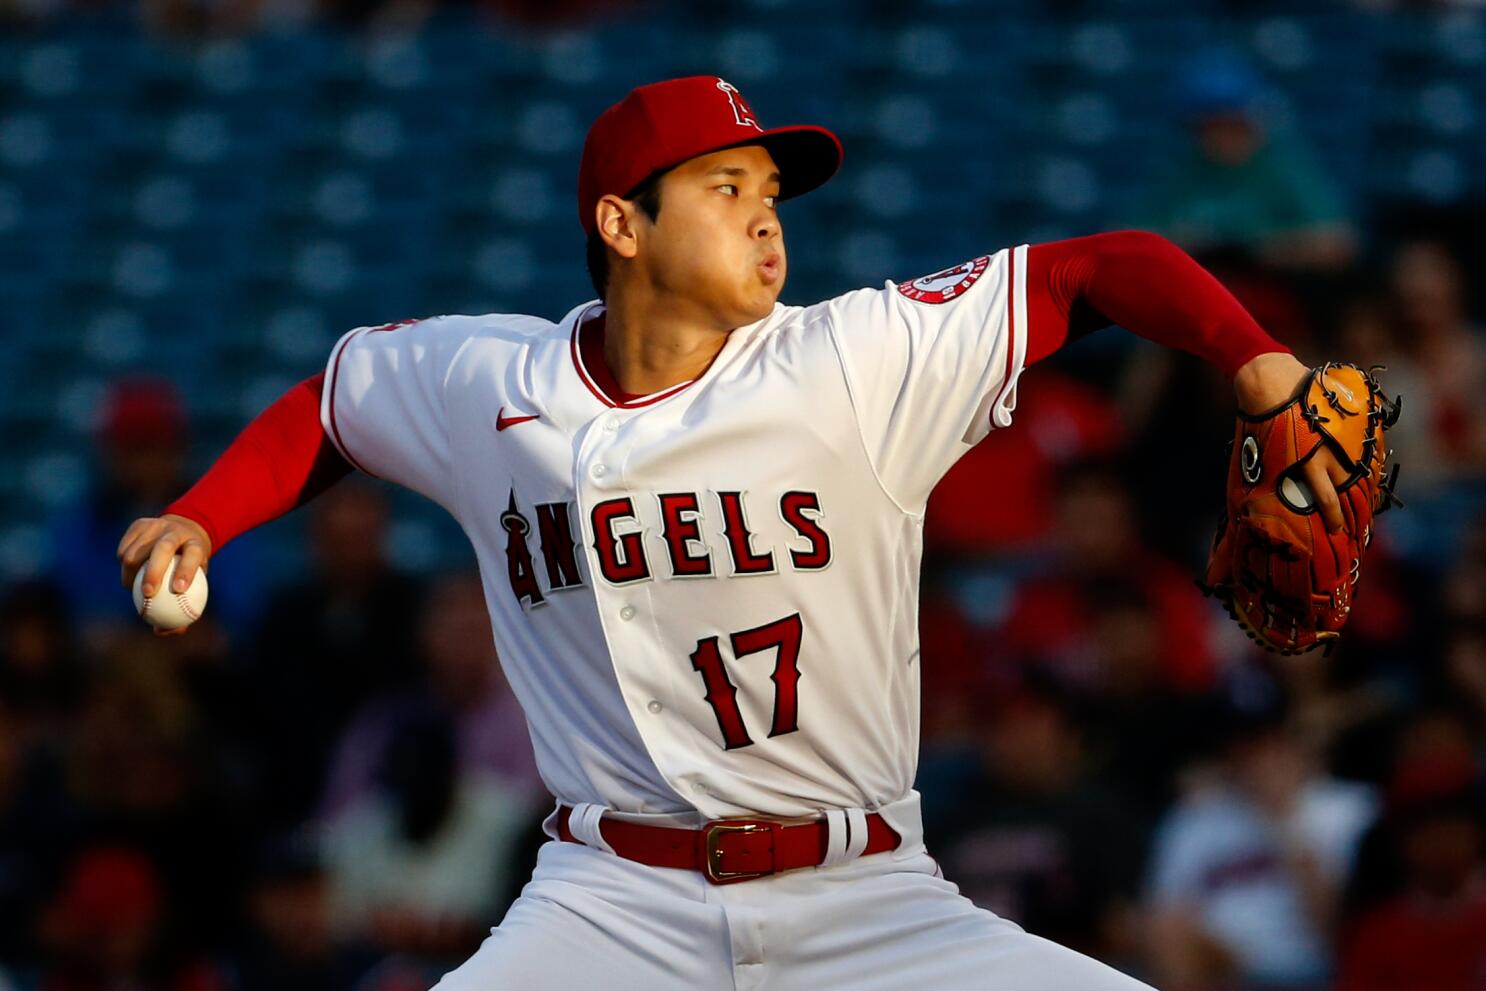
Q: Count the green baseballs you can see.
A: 0